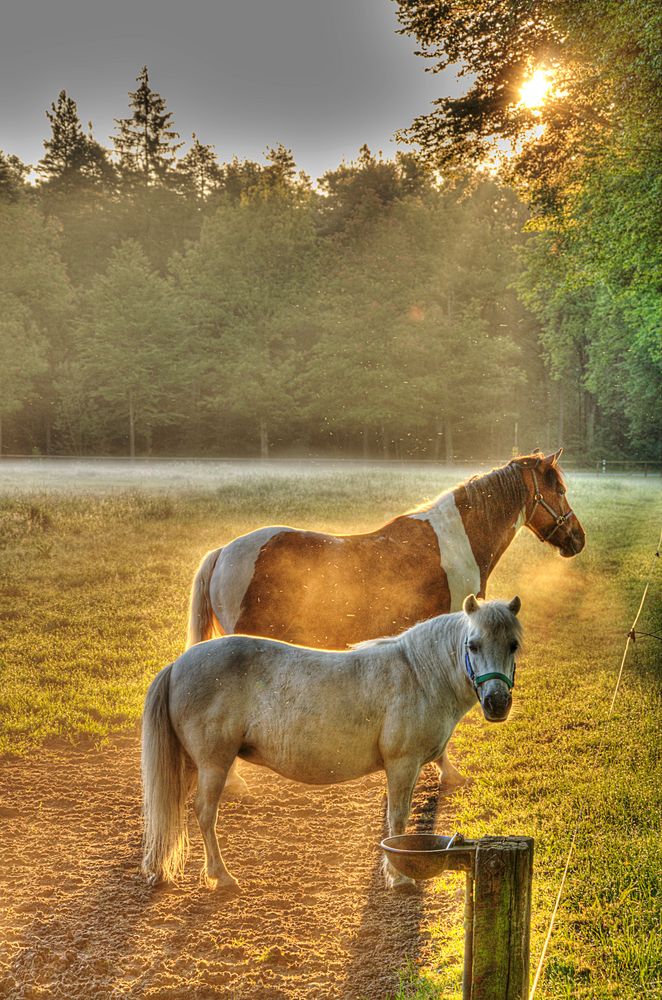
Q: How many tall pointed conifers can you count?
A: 2